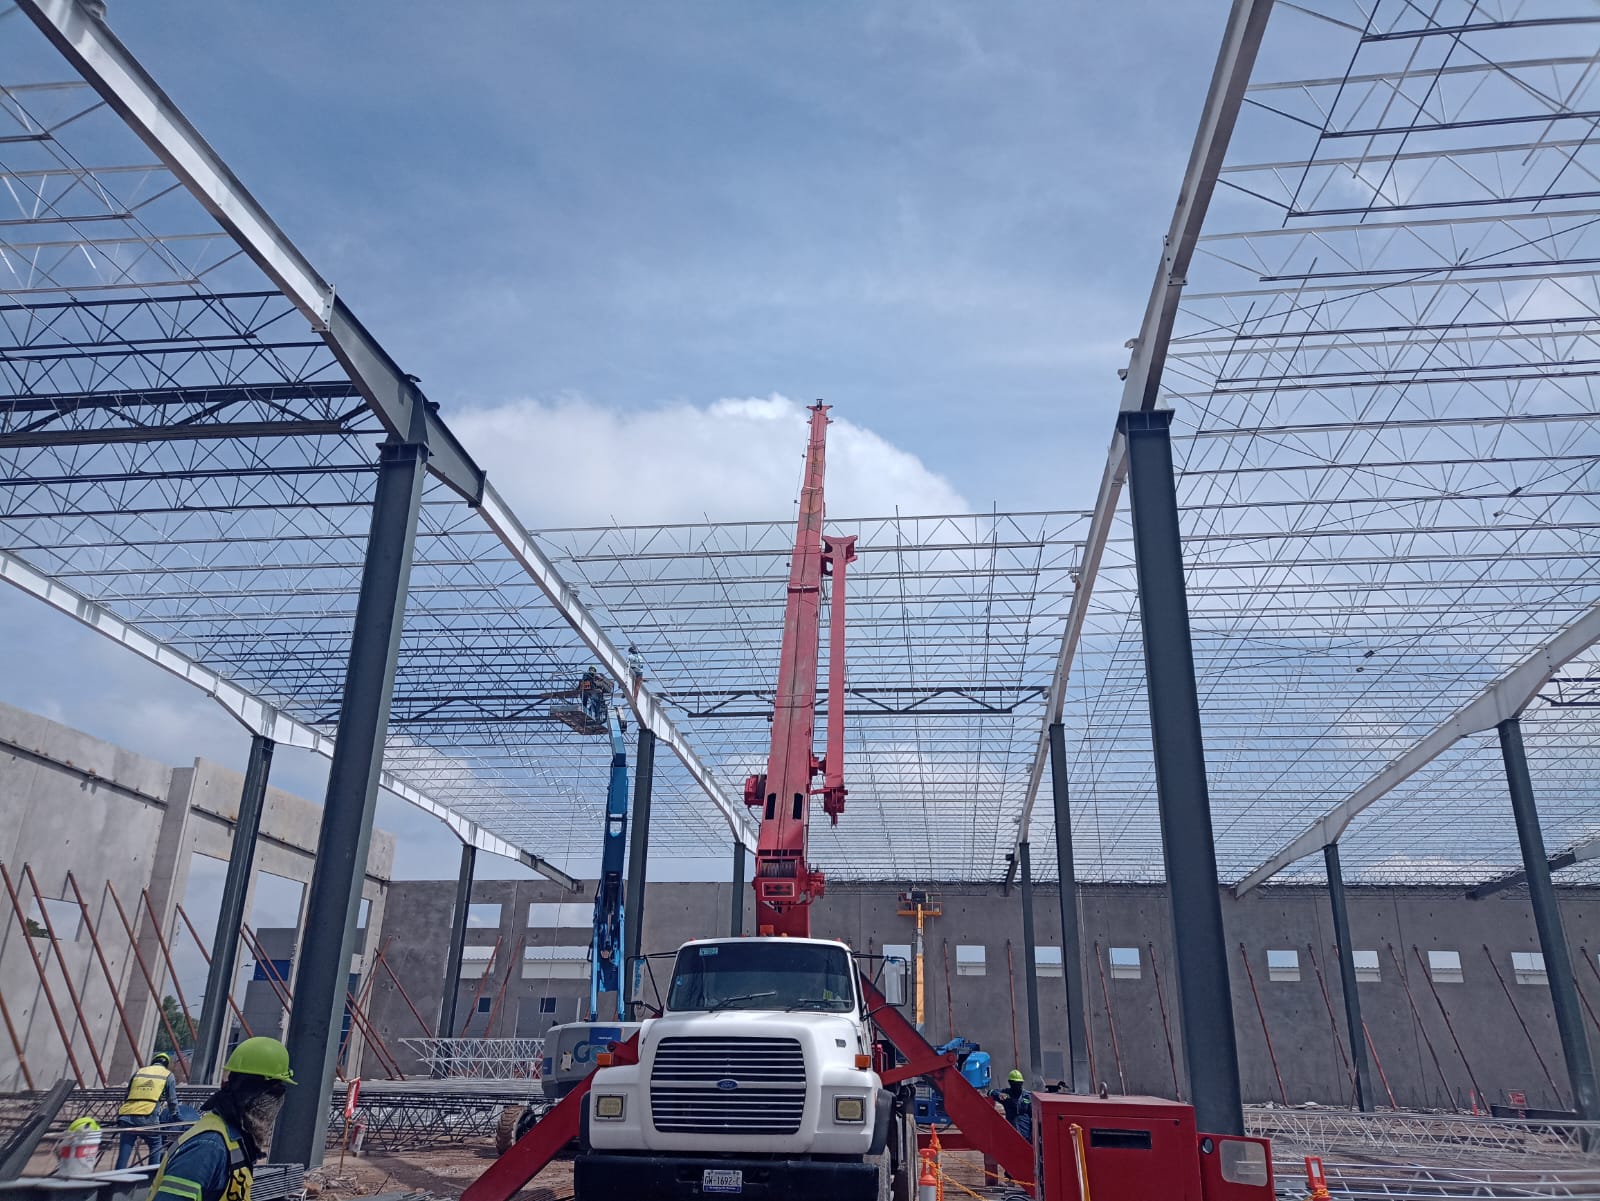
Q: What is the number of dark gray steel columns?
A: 10